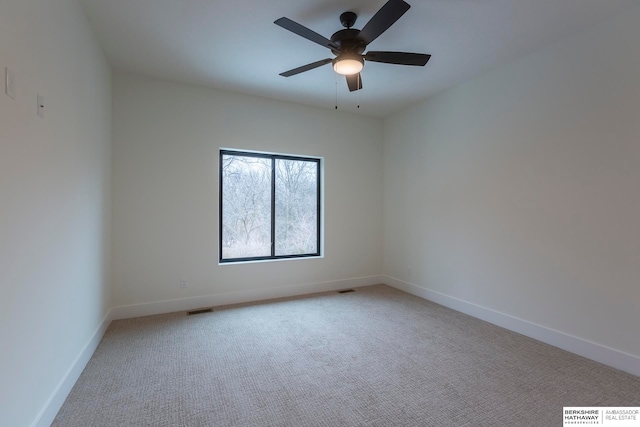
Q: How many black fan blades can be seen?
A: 5